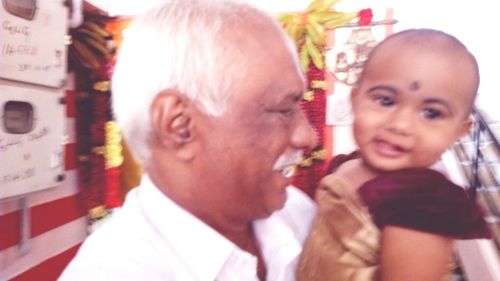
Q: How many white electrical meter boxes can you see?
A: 2